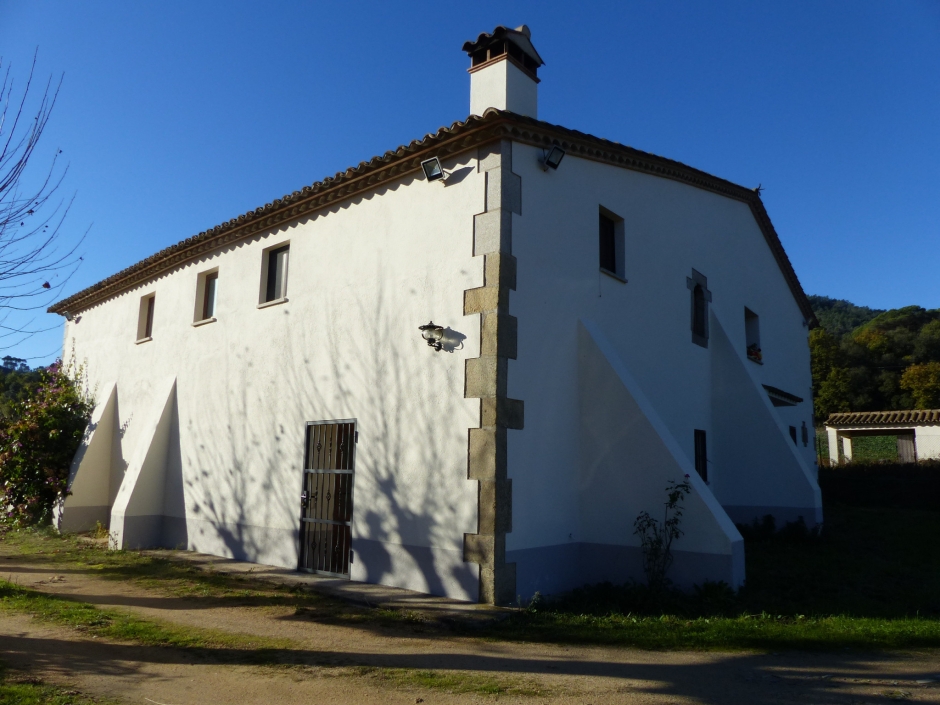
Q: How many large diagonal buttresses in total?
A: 4